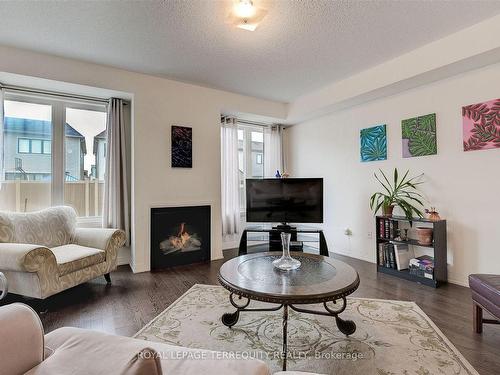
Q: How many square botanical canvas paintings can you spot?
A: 3